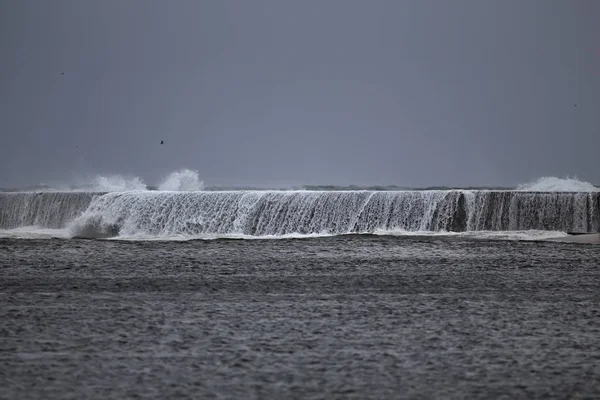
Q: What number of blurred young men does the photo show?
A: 0